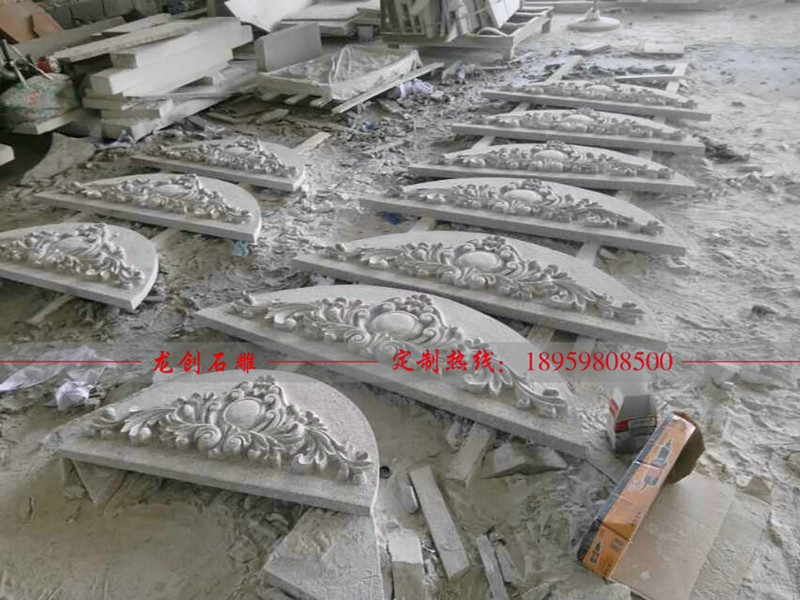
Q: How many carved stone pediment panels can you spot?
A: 10